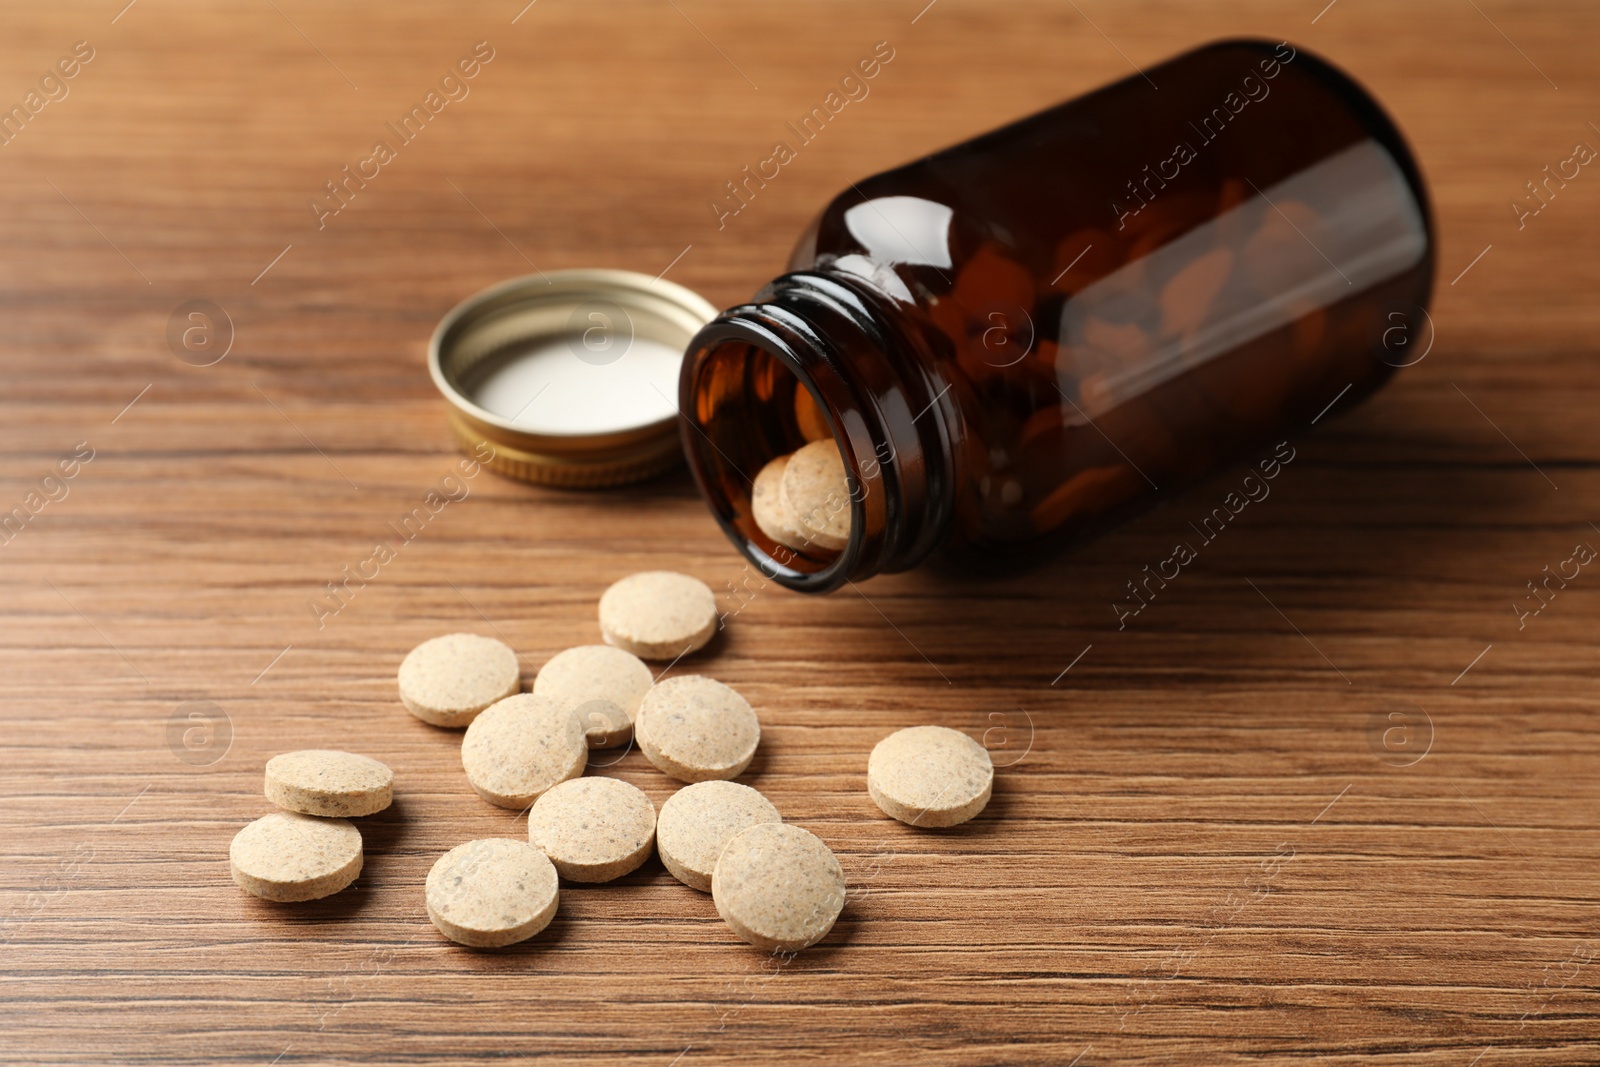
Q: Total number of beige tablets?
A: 14